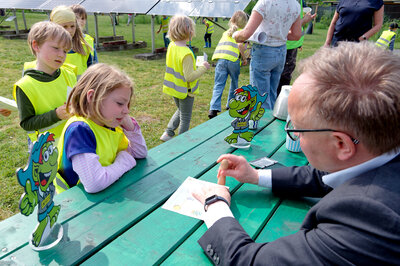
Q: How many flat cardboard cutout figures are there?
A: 2